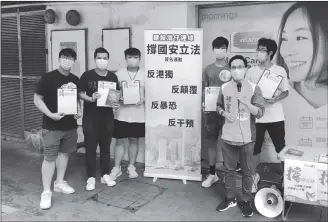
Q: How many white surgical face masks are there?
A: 6